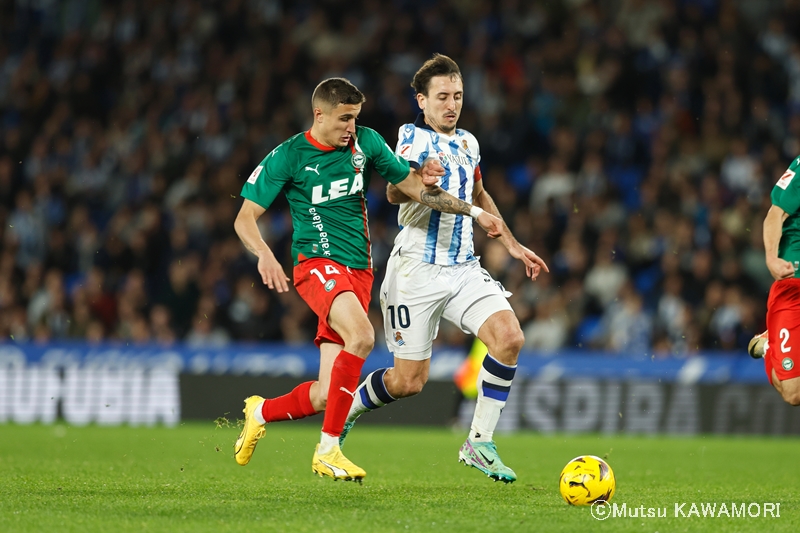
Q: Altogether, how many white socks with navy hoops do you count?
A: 2